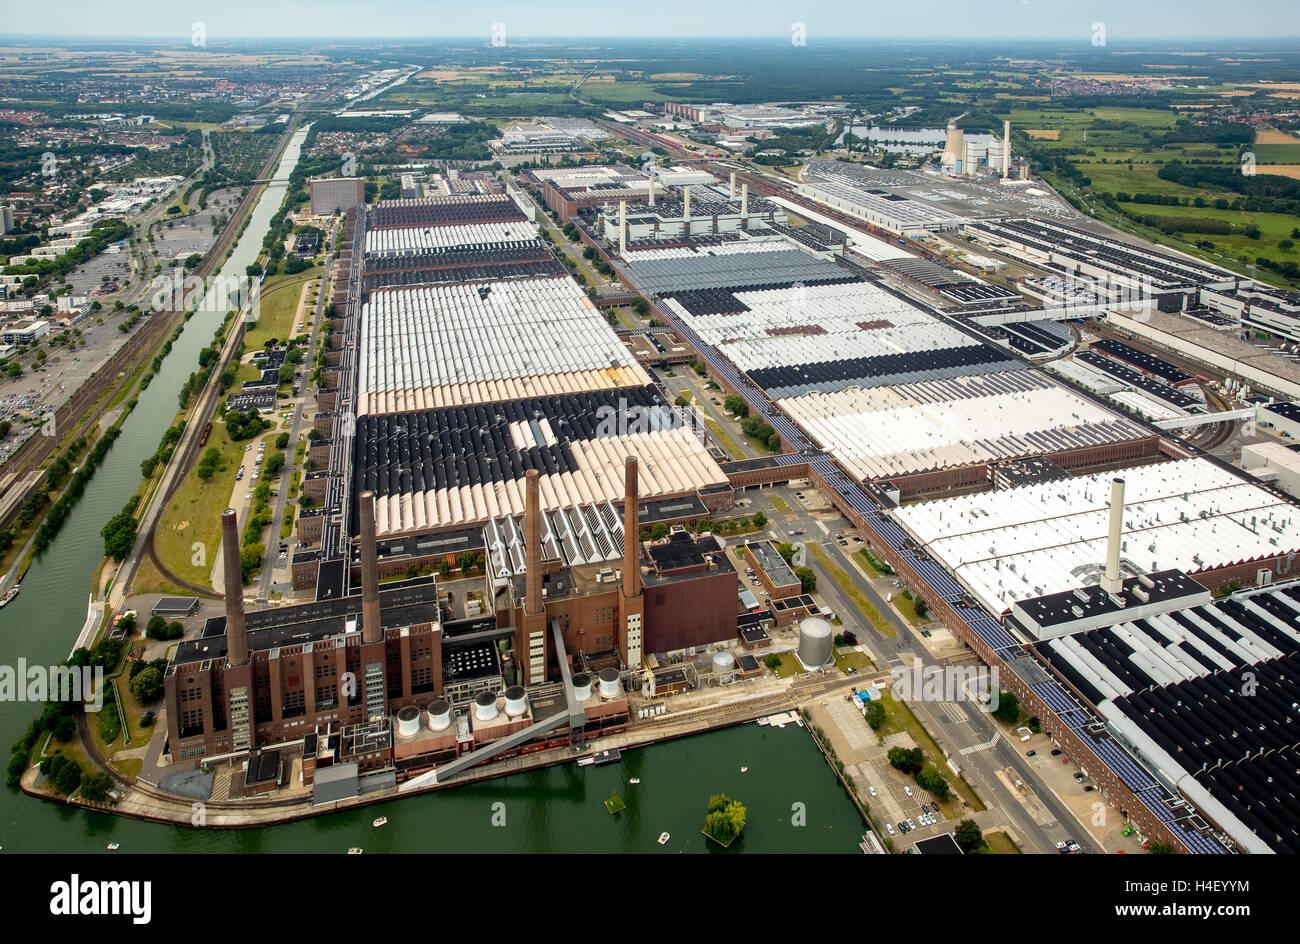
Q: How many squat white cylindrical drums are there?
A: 6